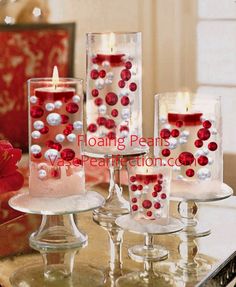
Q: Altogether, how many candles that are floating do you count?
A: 4